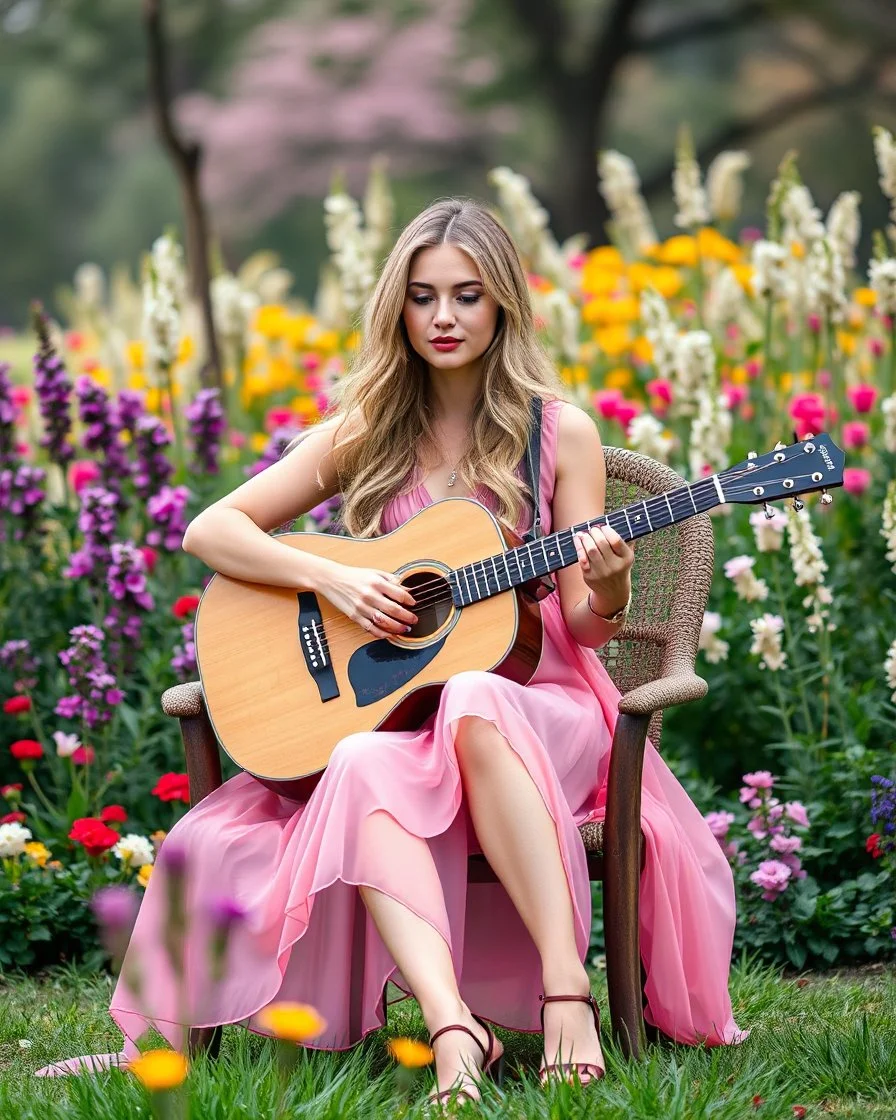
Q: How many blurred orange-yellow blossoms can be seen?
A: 3